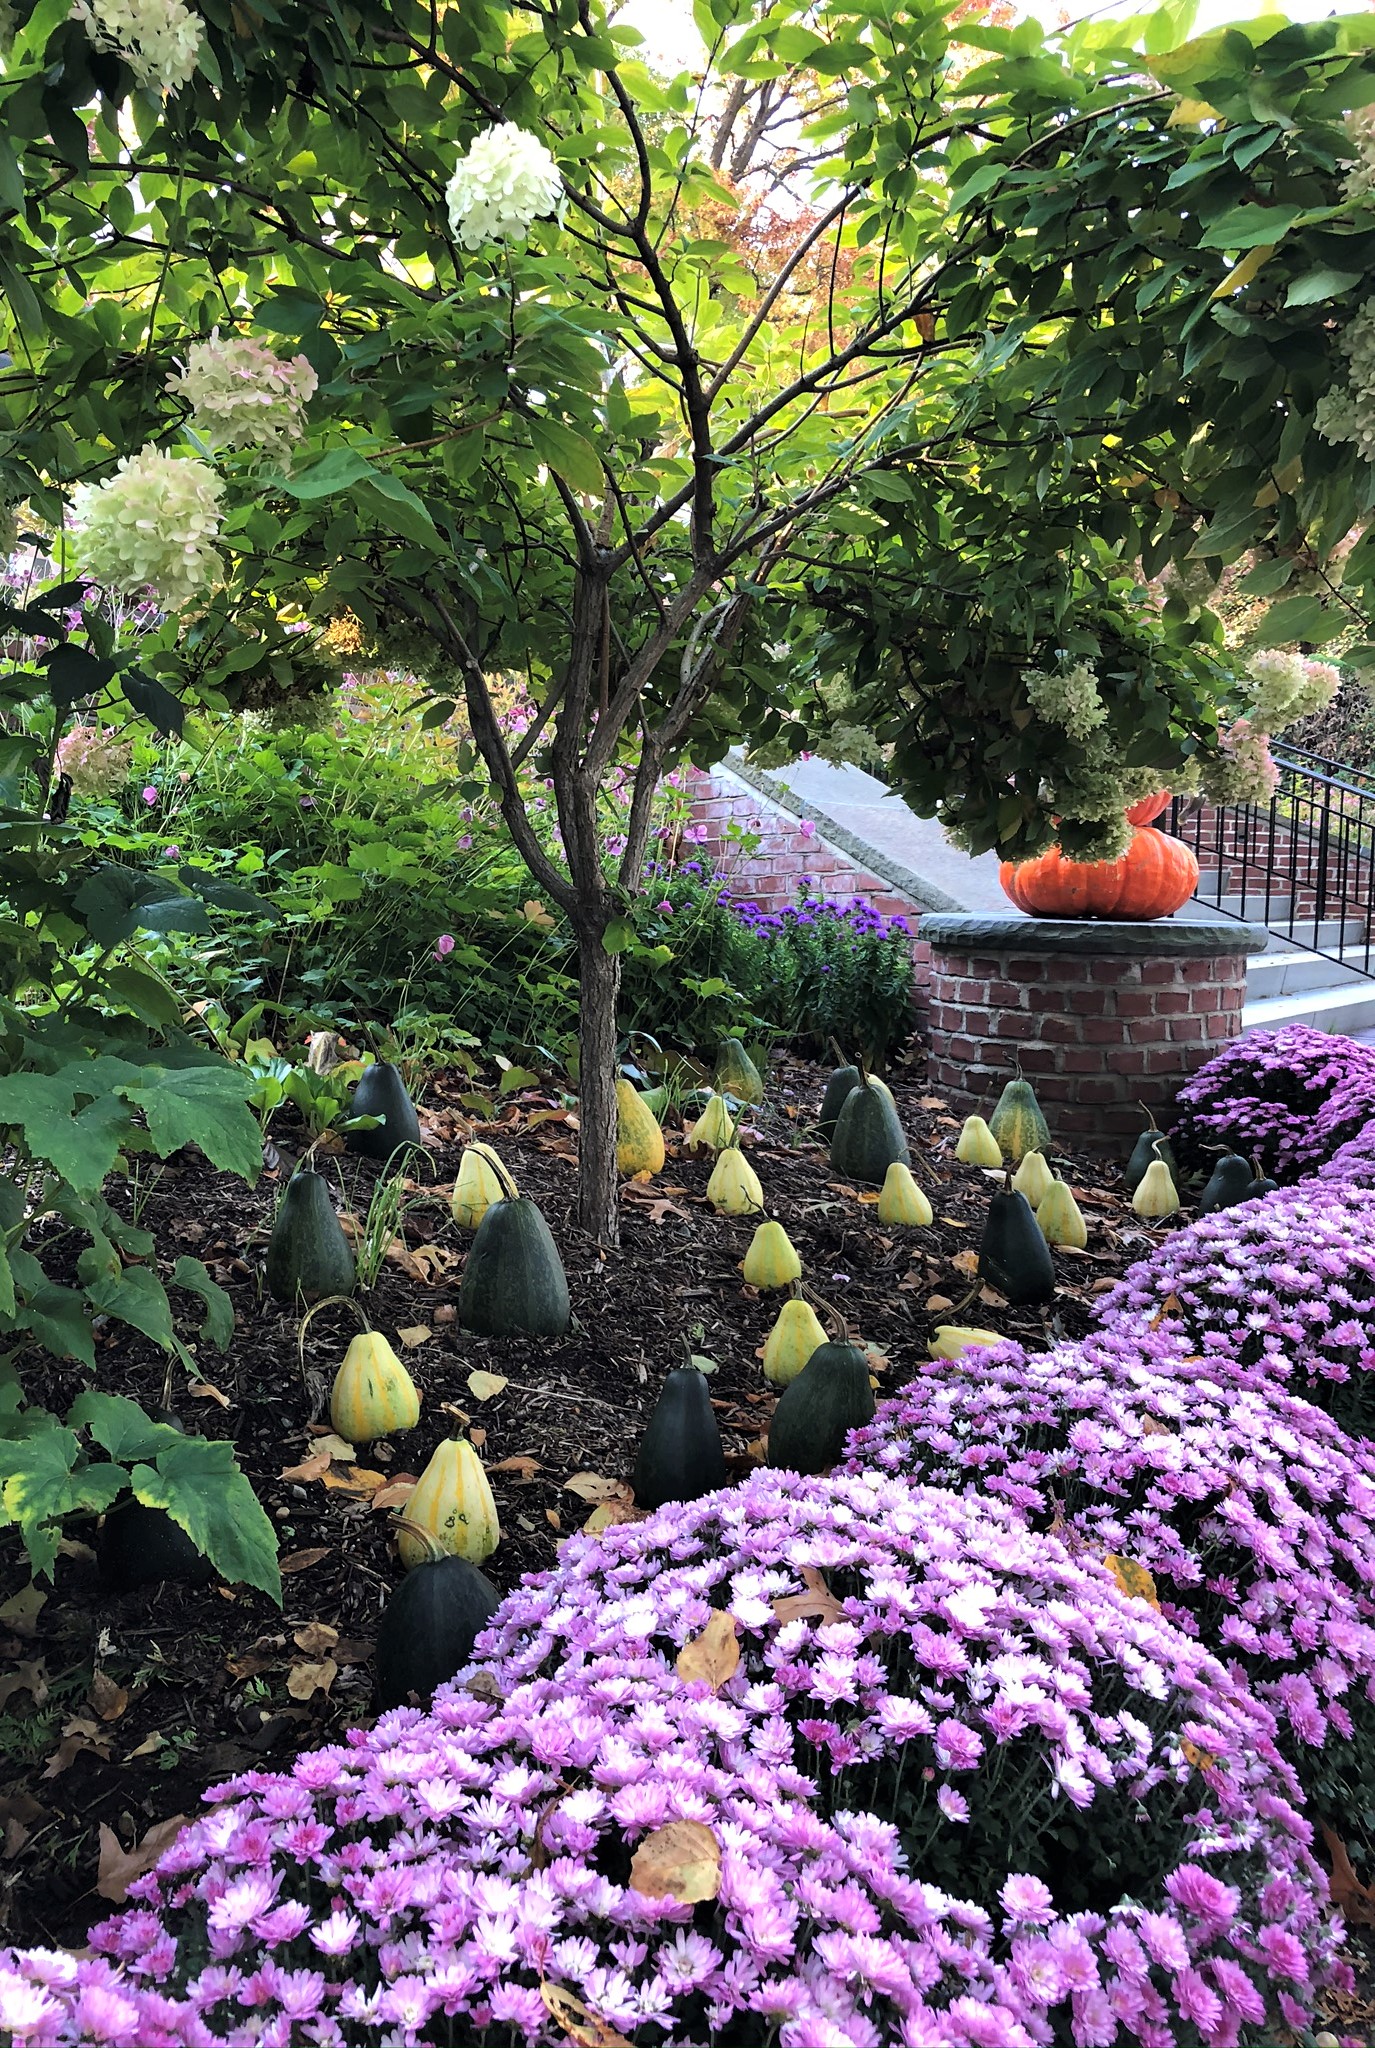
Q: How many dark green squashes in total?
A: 13